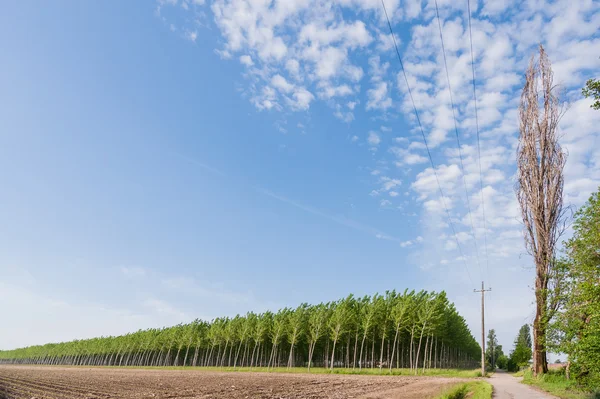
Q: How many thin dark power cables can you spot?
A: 3